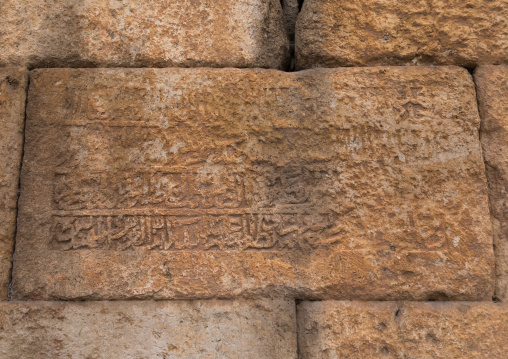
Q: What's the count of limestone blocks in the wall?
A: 7